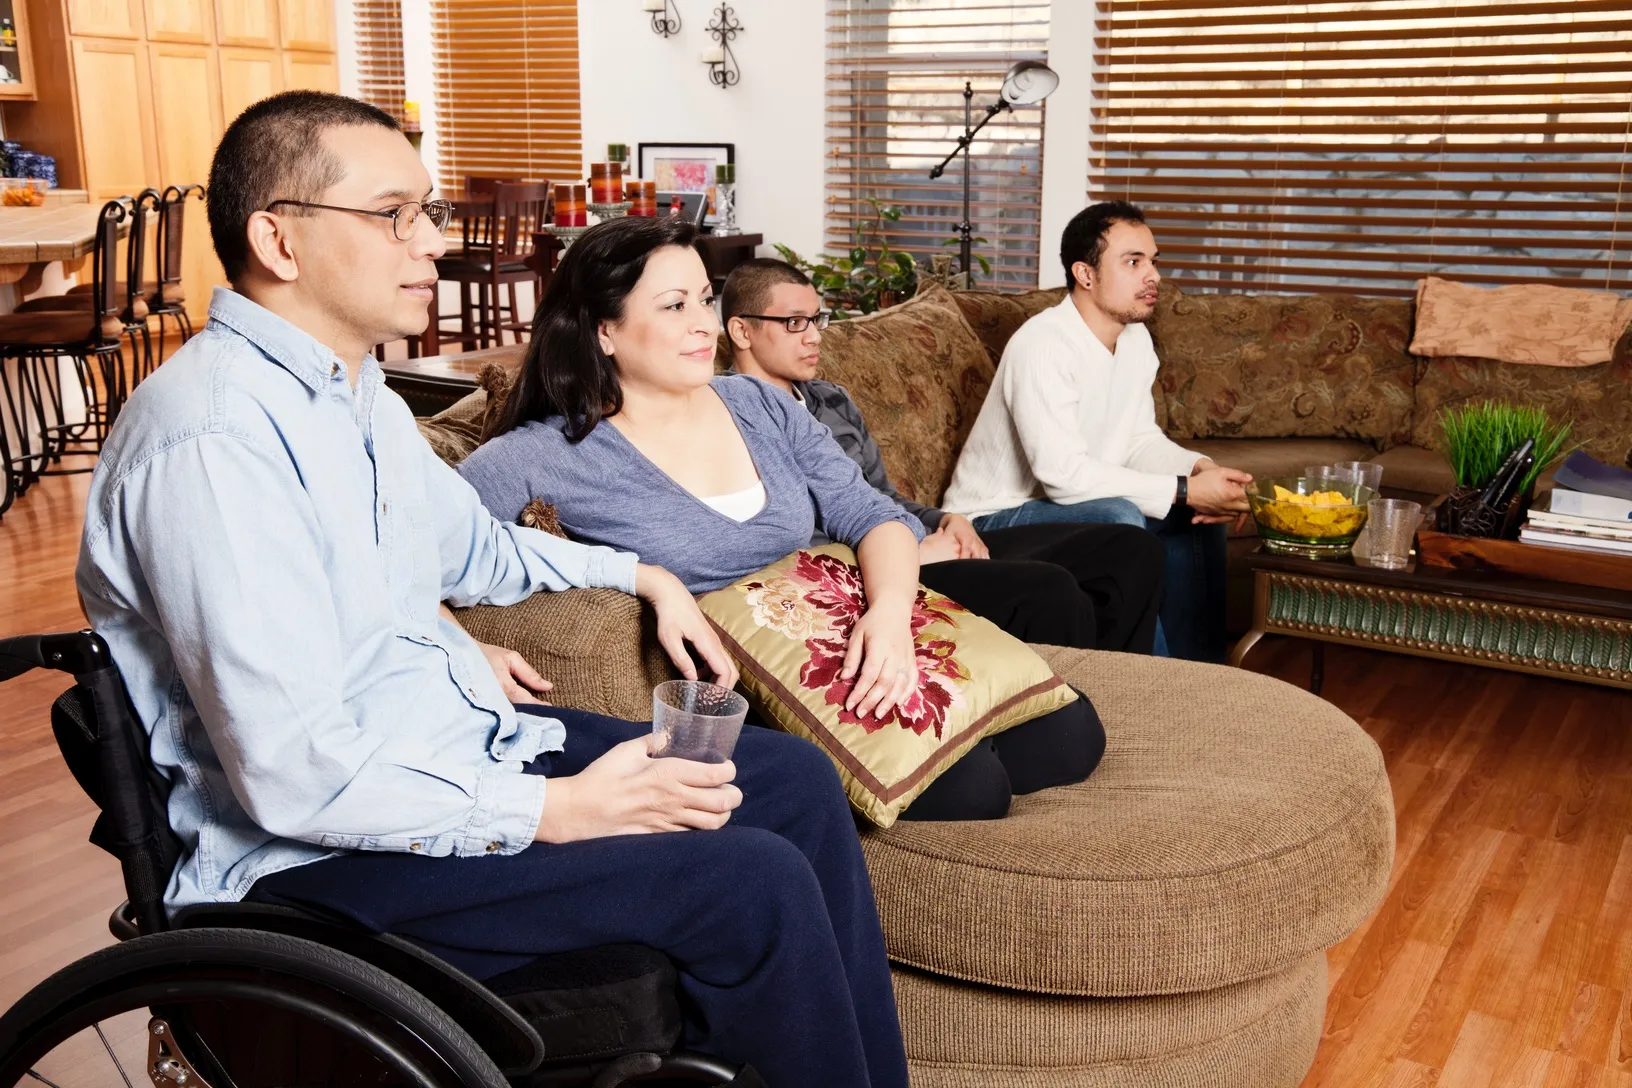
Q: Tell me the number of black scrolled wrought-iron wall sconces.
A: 2